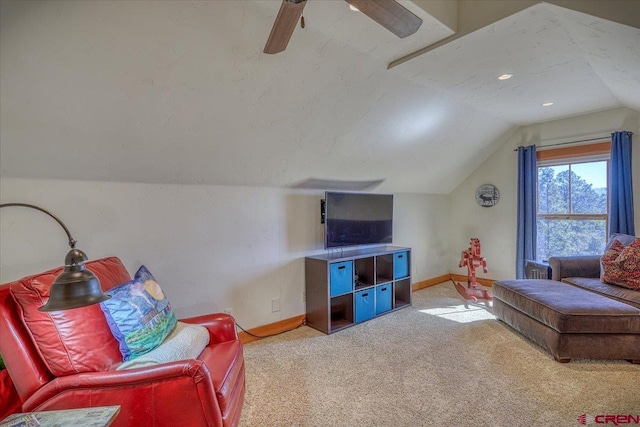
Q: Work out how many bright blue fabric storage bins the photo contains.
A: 4